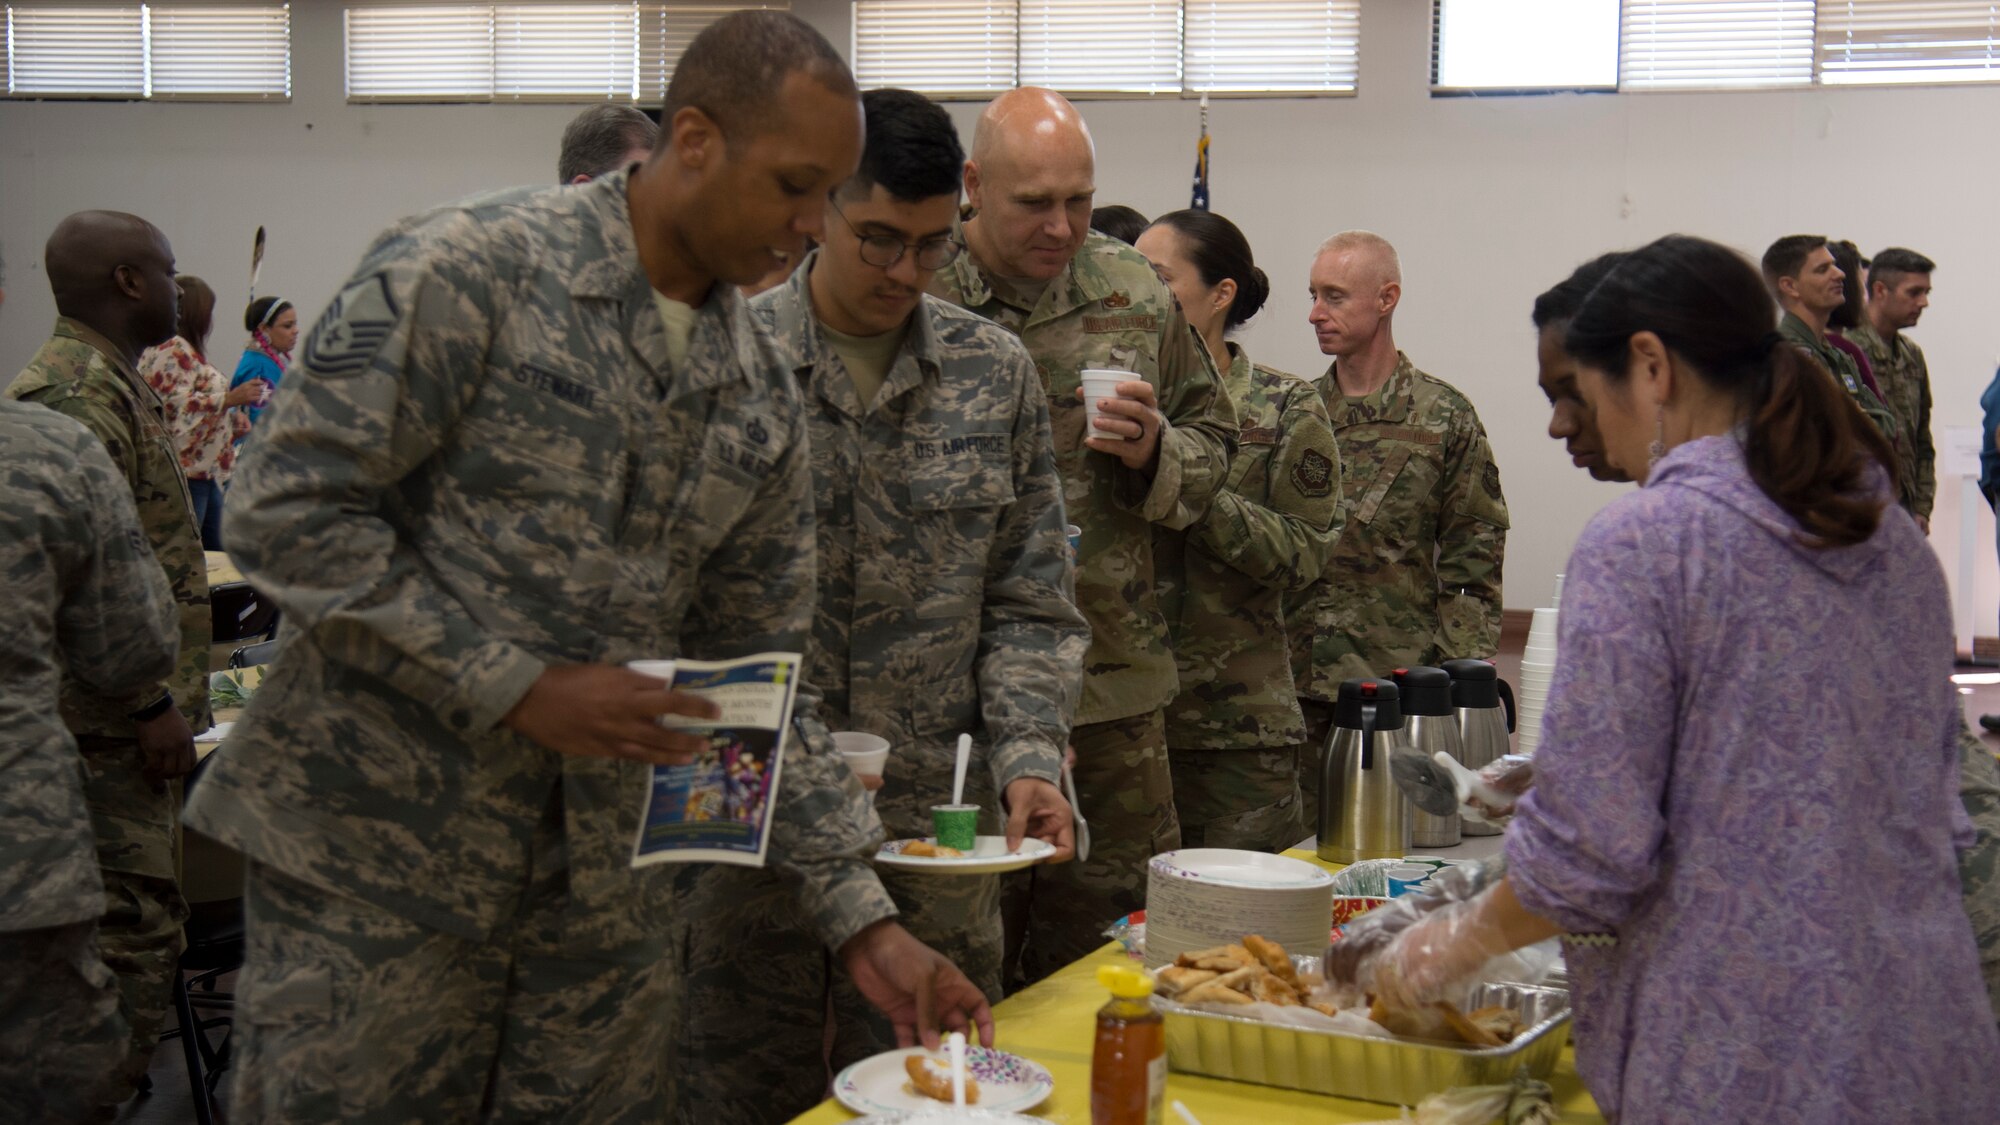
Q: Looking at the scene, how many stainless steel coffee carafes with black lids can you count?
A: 3